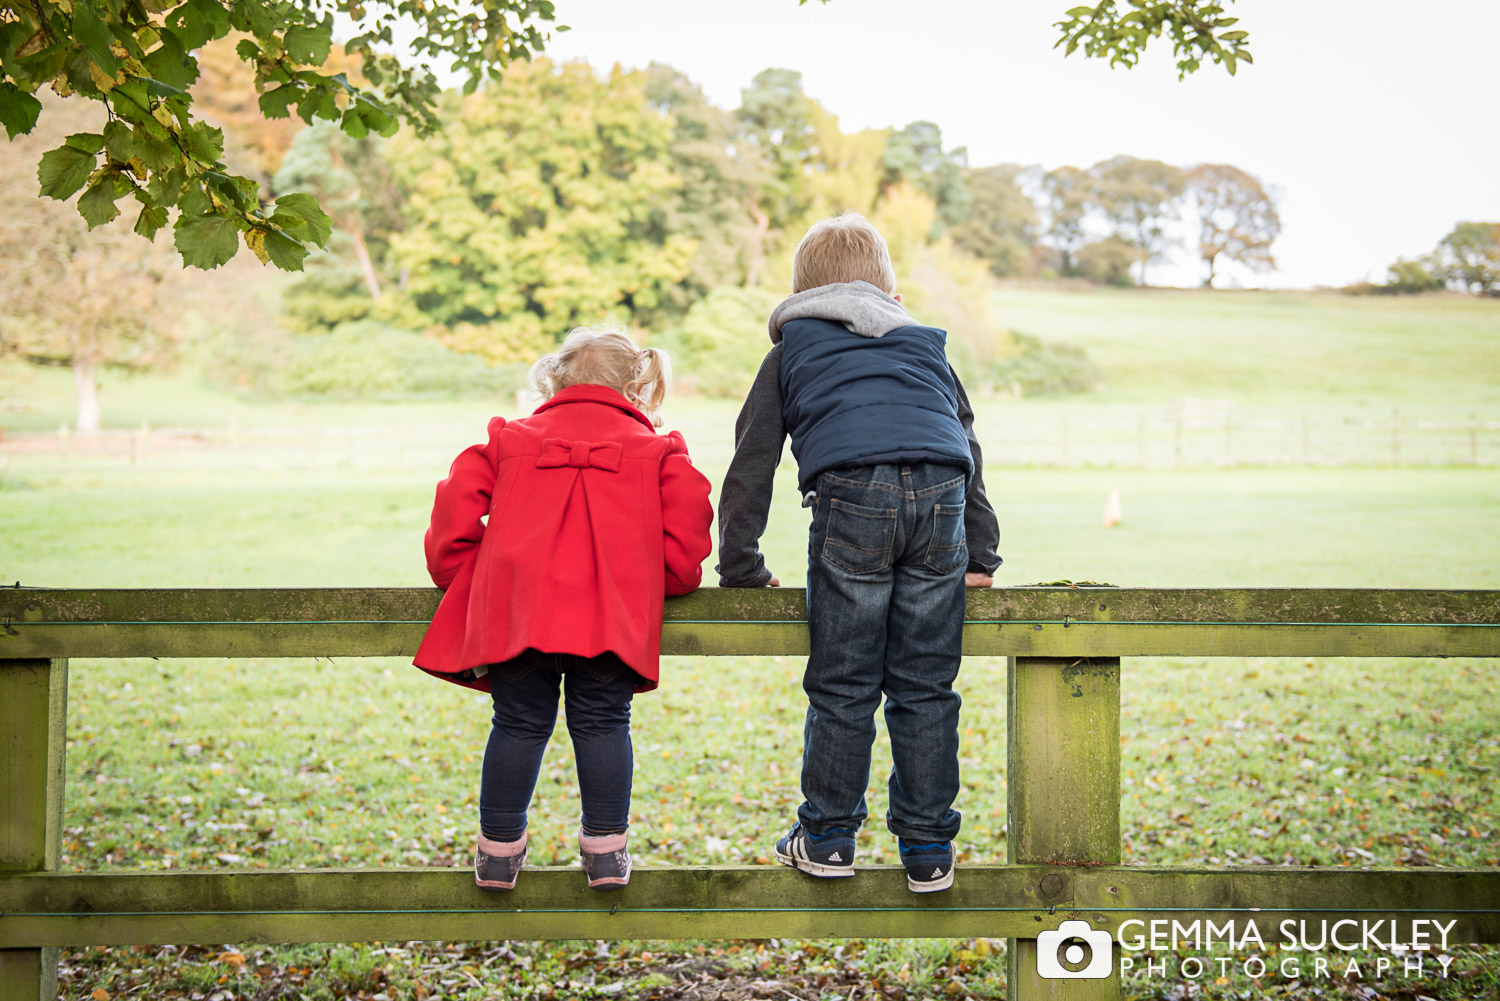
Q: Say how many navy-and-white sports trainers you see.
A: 2